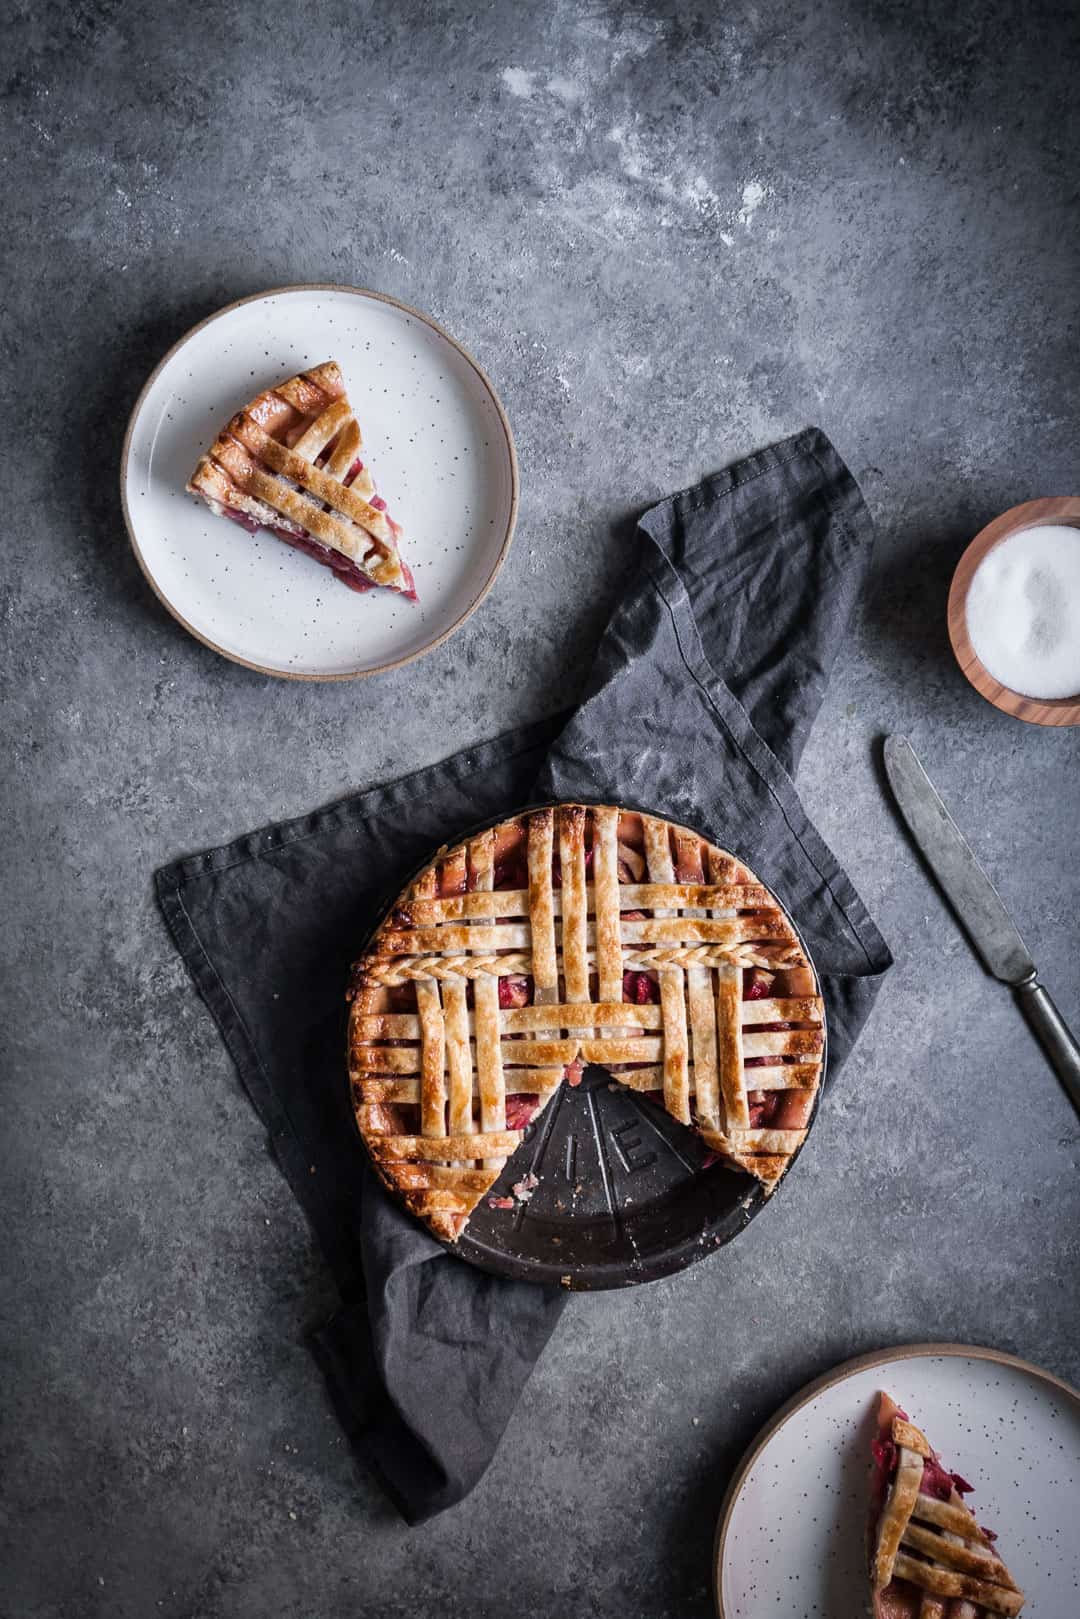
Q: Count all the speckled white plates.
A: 2